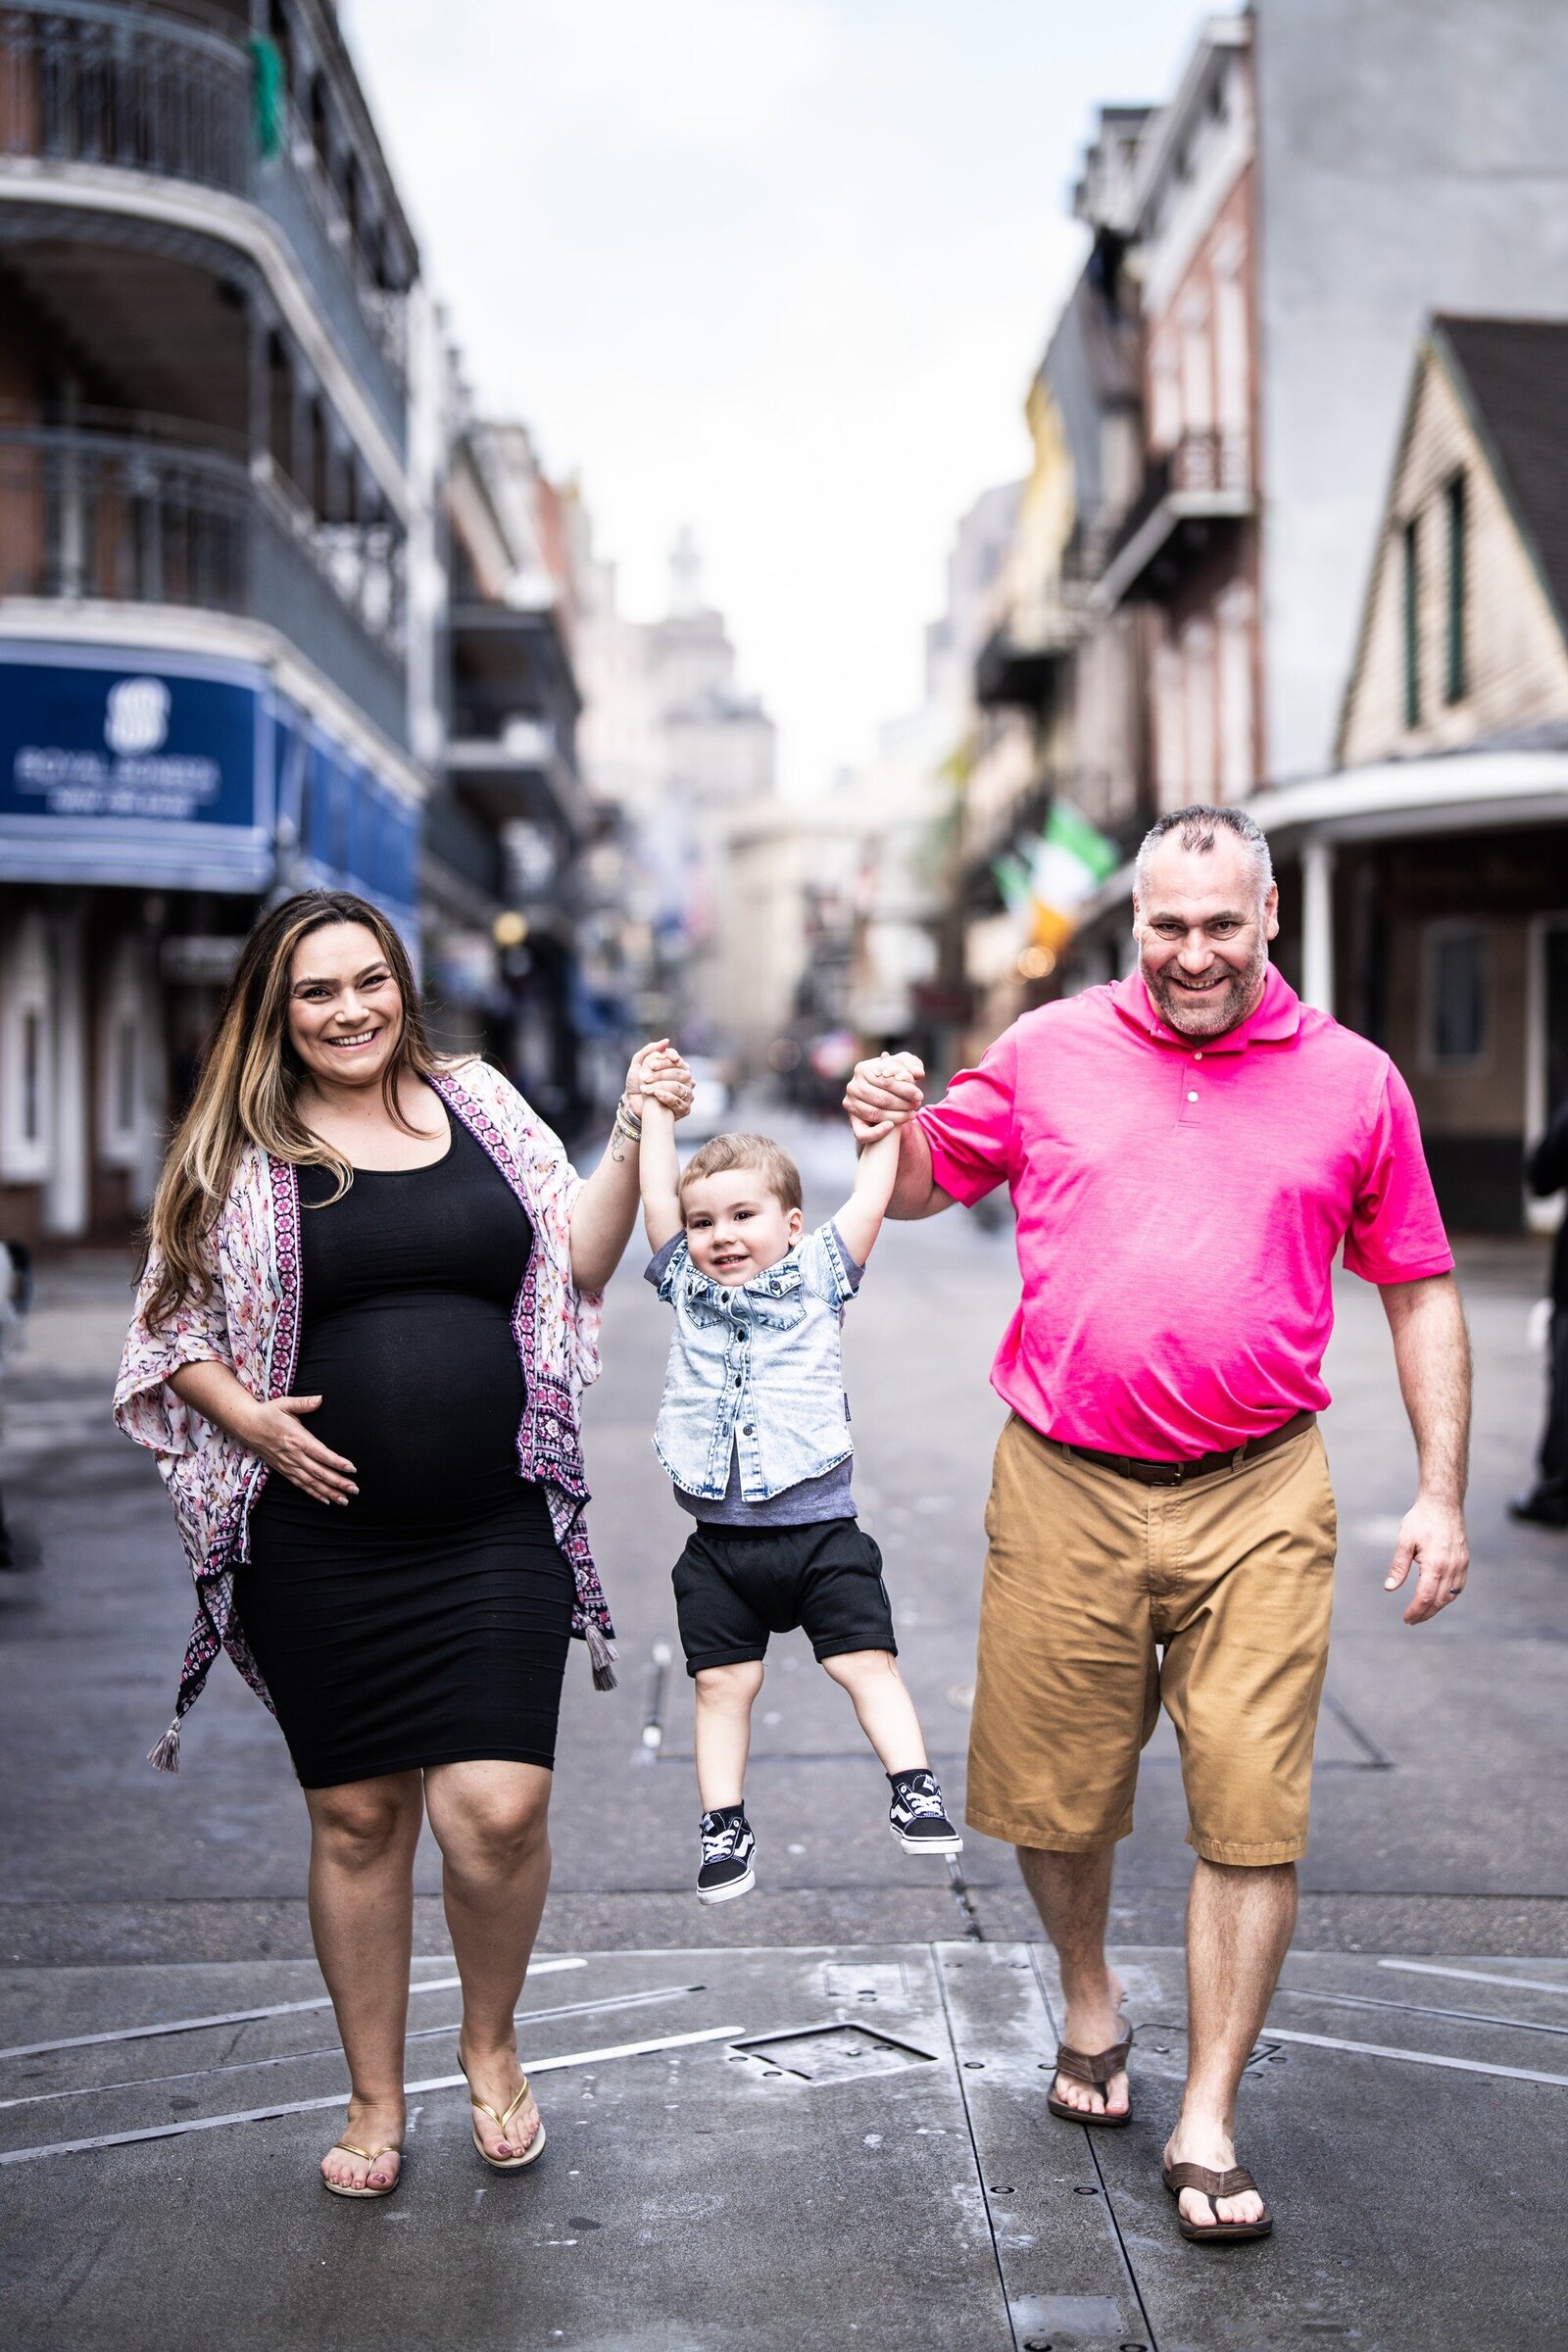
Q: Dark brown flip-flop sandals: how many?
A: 2